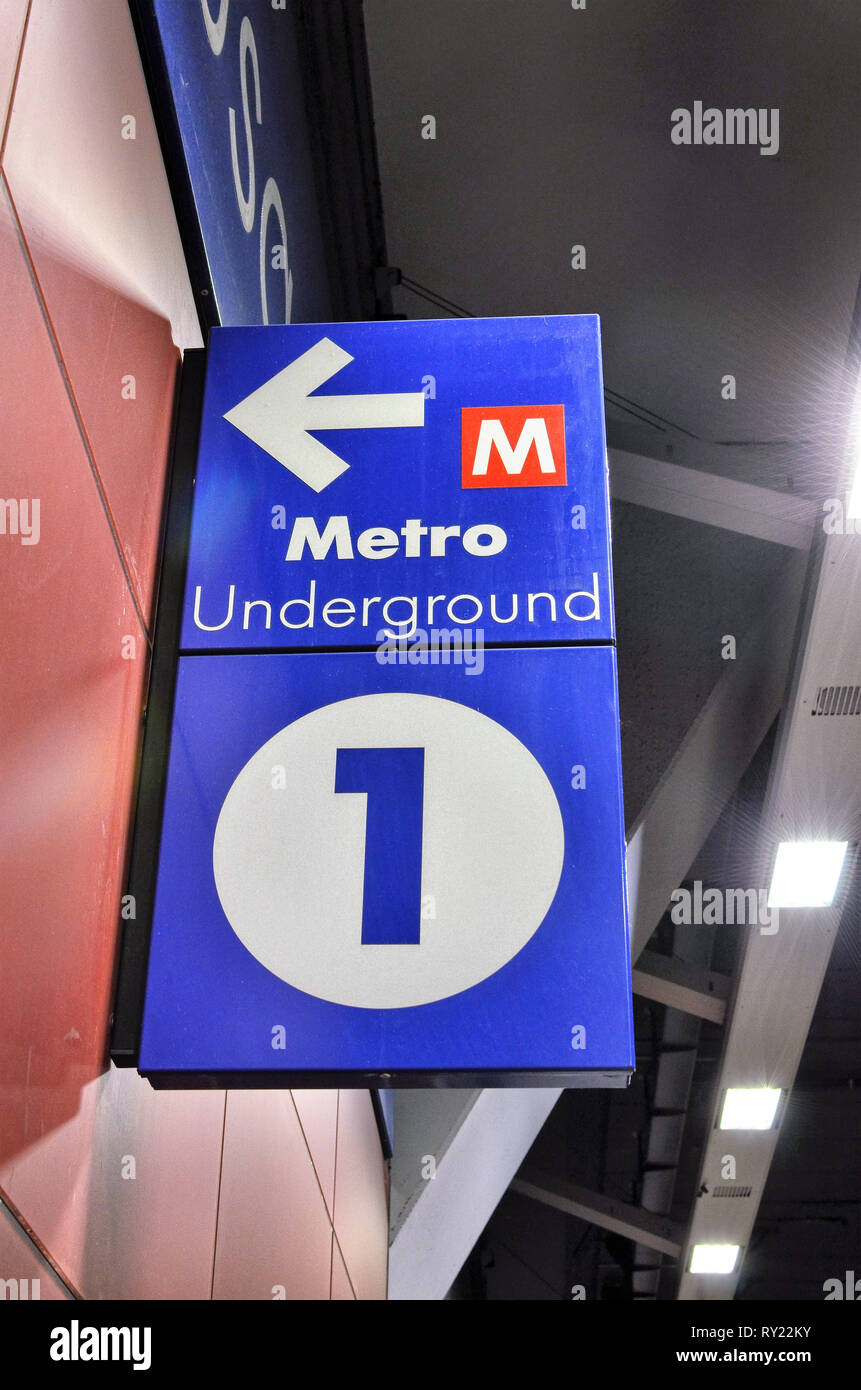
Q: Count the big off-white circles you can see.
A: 1